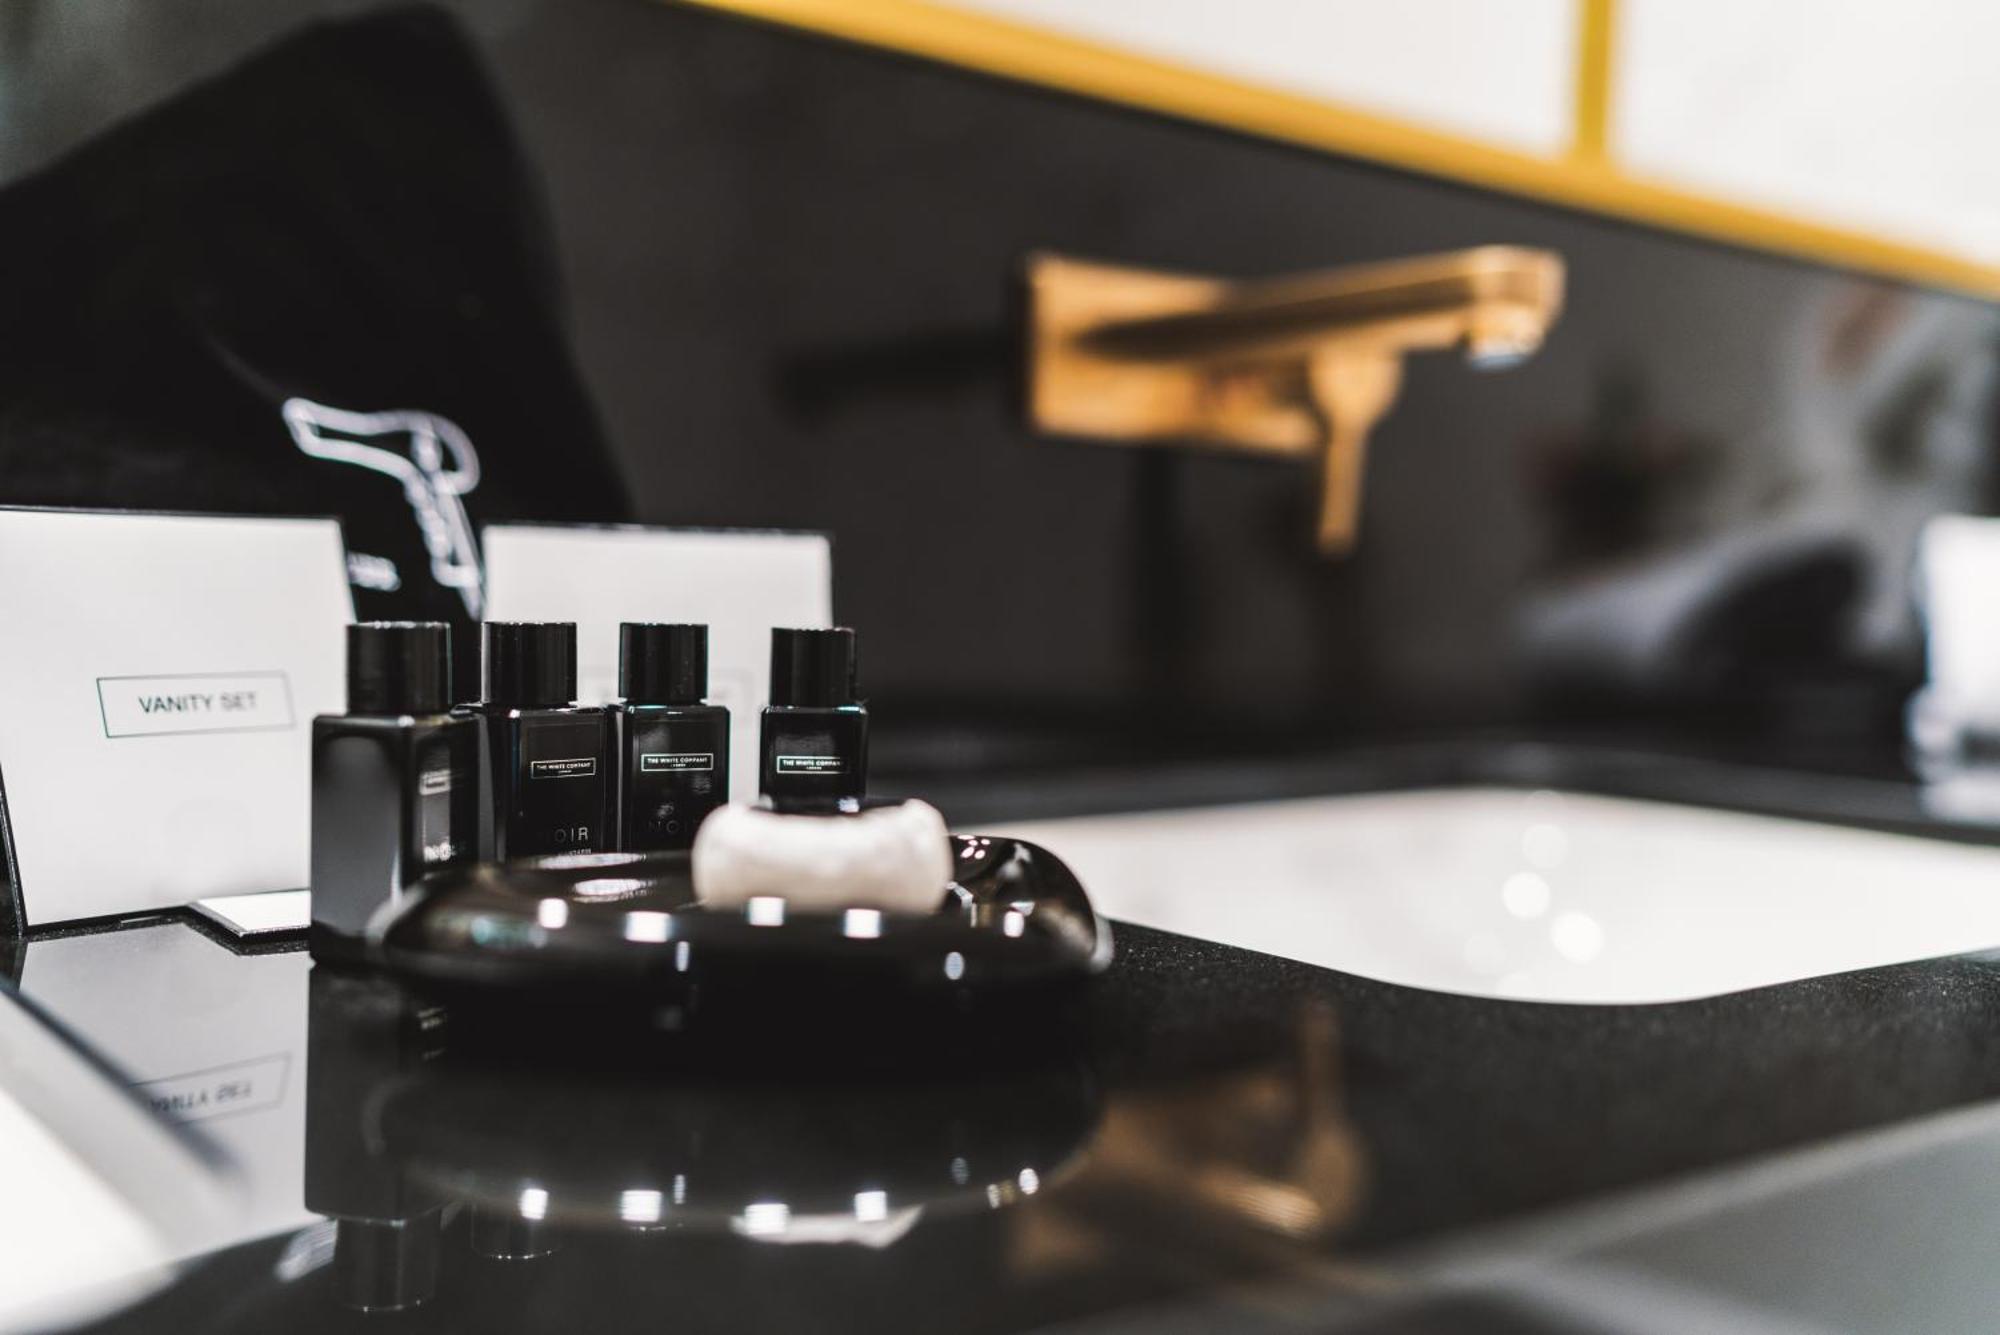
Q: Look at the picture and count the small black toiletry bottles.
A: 4